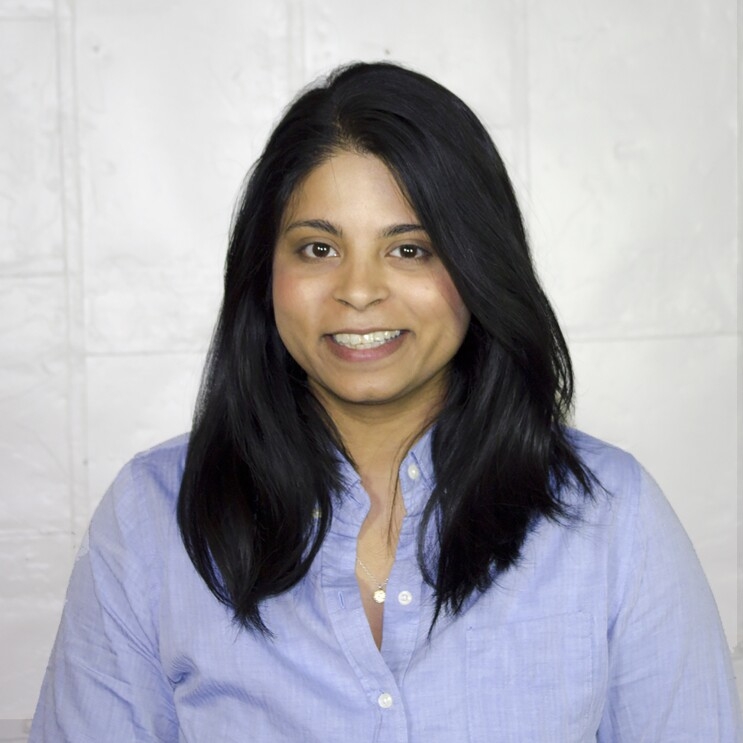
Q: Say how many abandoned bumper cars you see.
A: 0